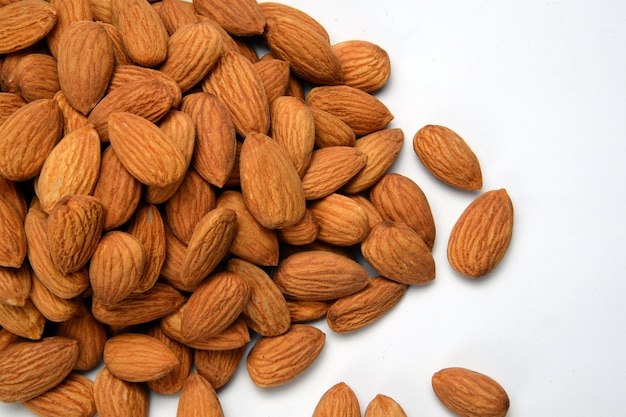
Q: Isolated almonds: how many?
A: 5